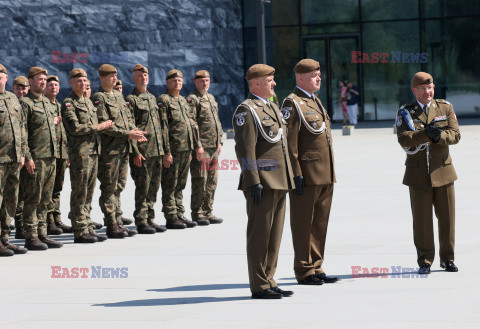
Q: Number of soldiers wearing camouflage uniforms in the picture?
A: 11